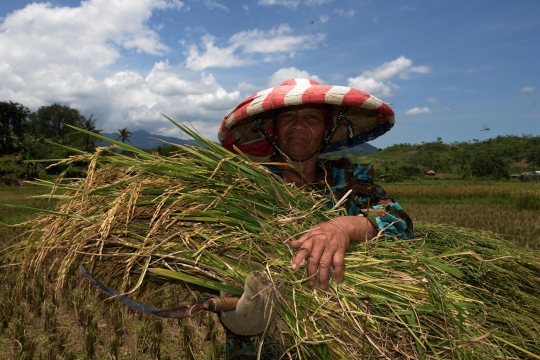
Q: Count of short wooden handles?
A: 1